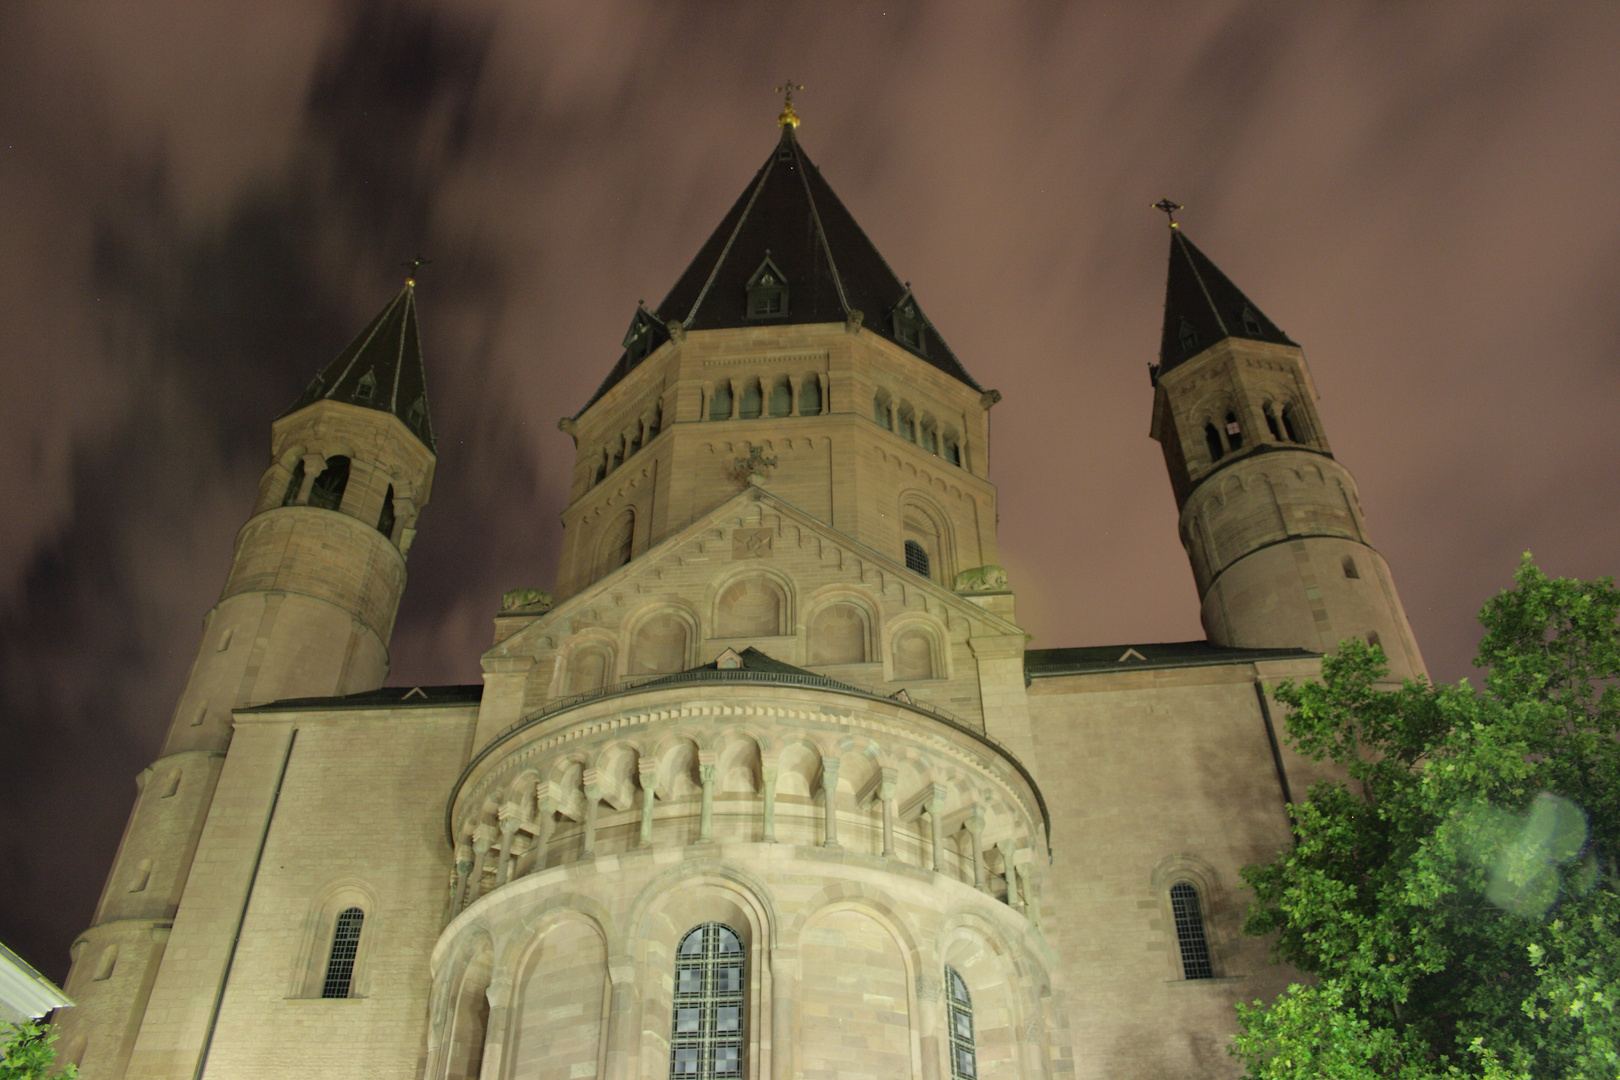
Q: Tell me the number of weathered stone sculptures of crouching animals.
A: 2